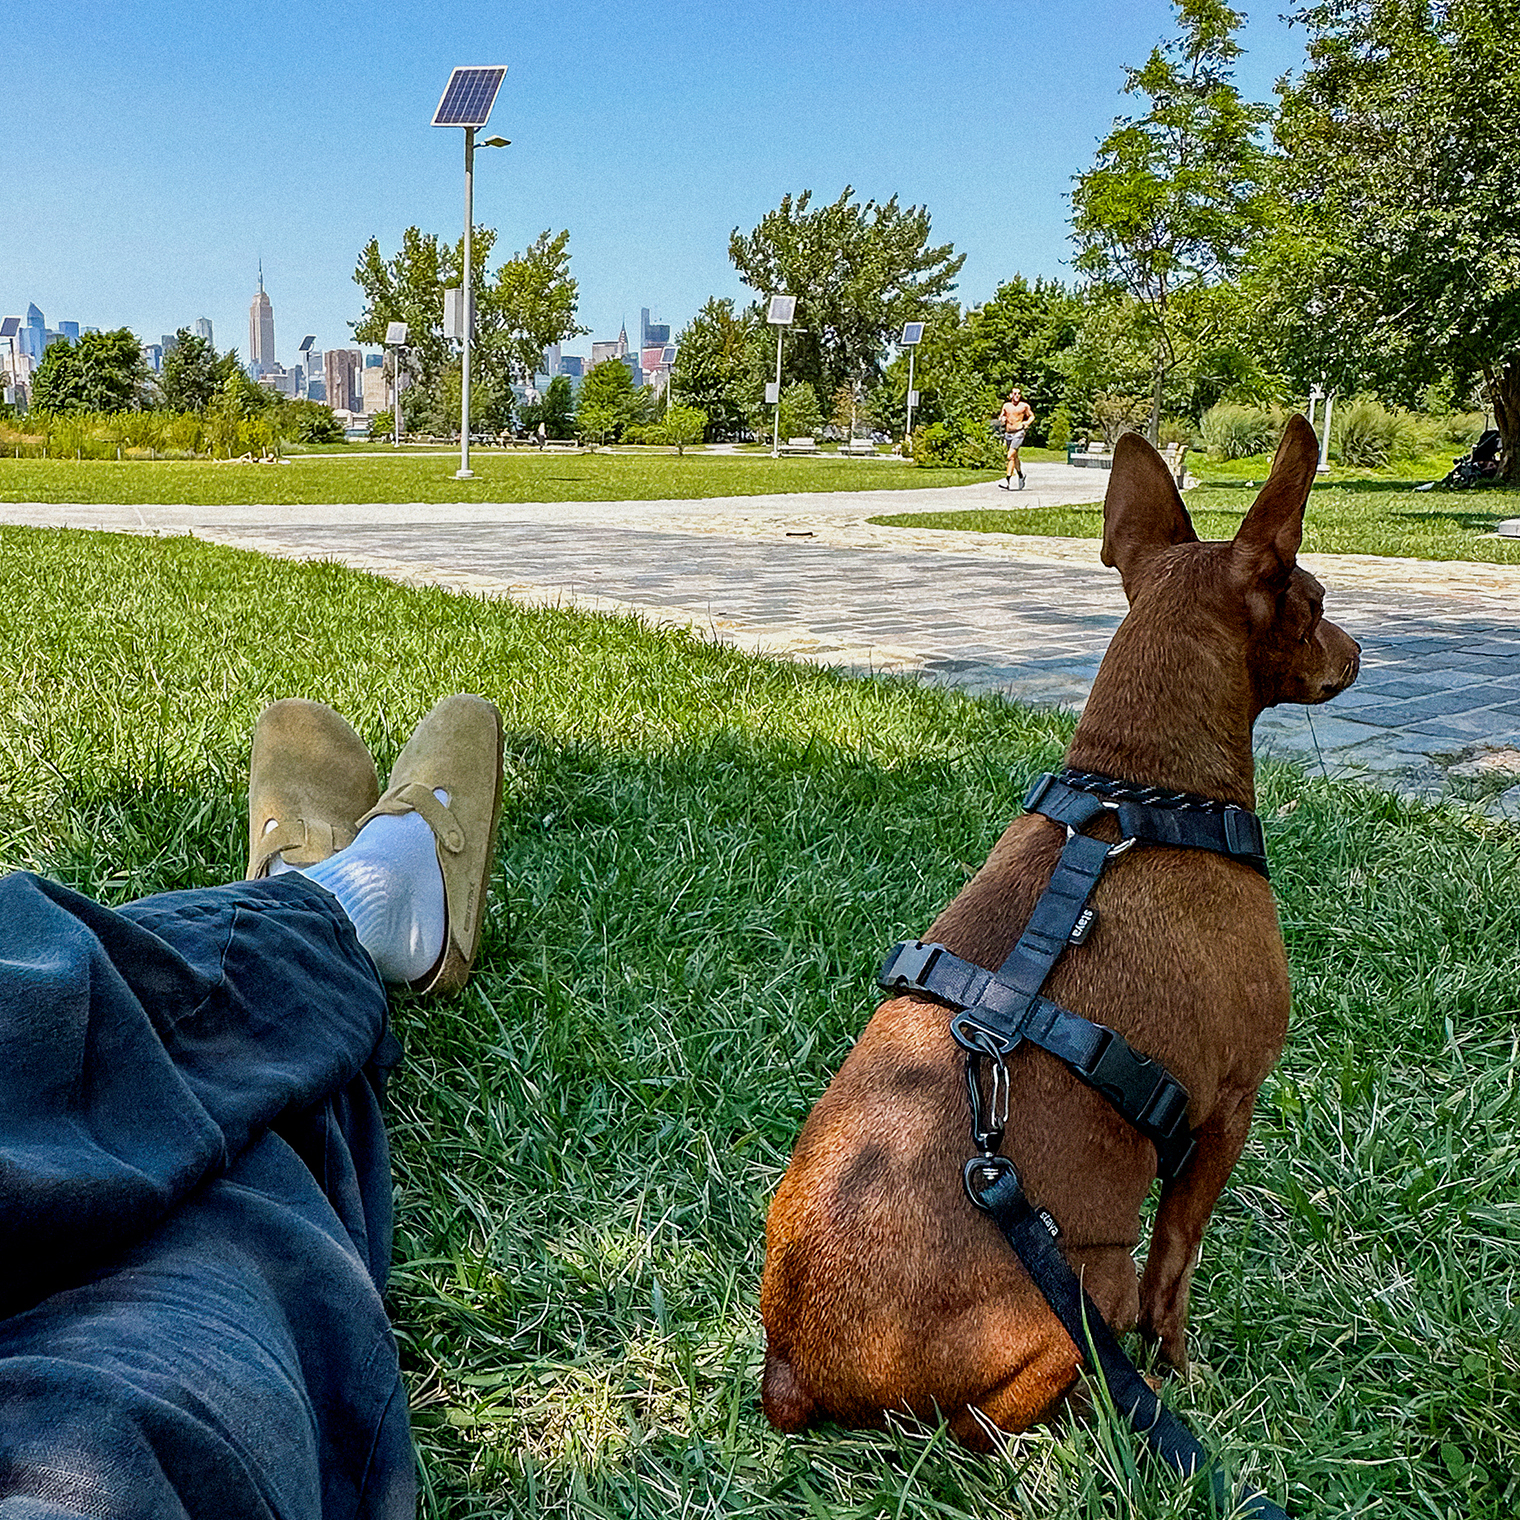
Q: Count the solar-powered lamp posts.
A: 7